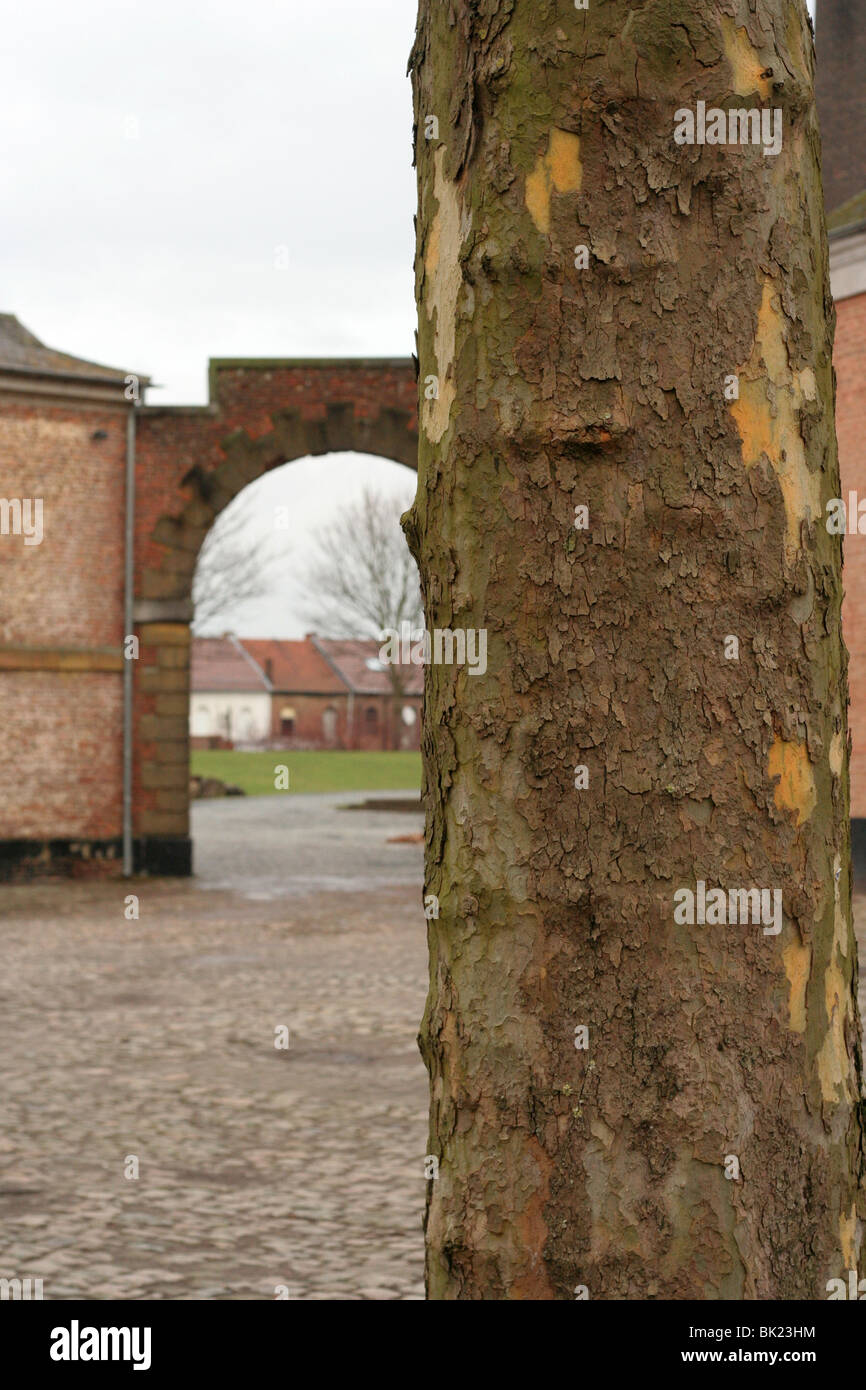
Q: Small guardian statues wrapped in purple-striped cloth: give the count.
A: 0